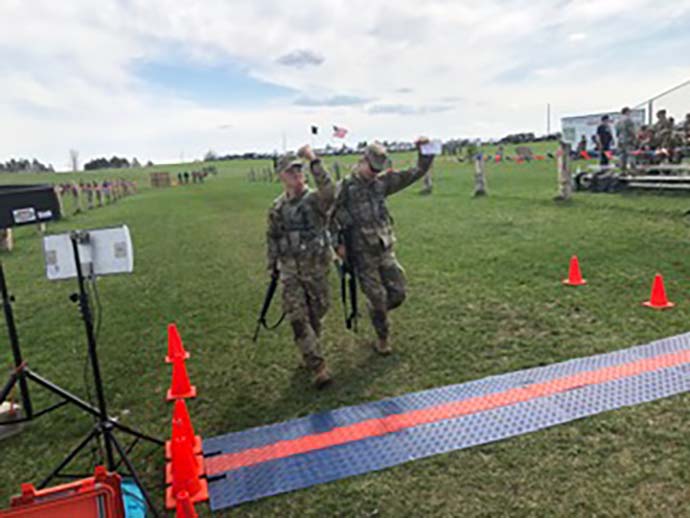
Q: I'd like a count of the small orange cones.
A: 8